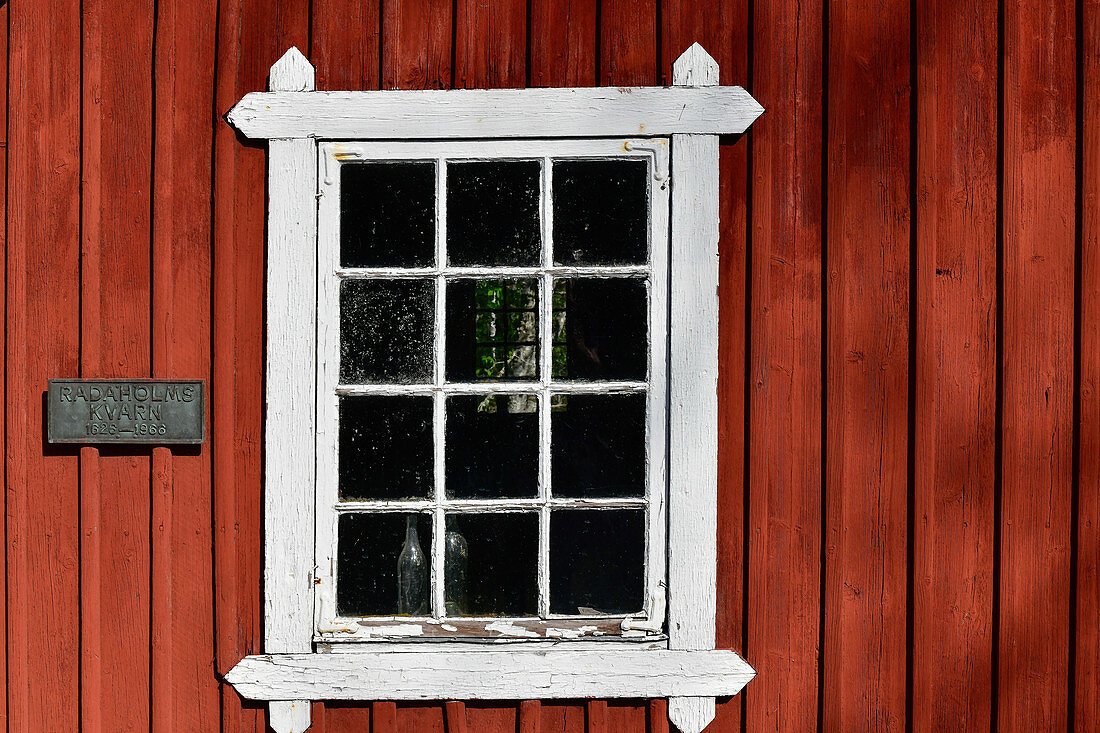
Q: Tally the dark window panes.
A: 12